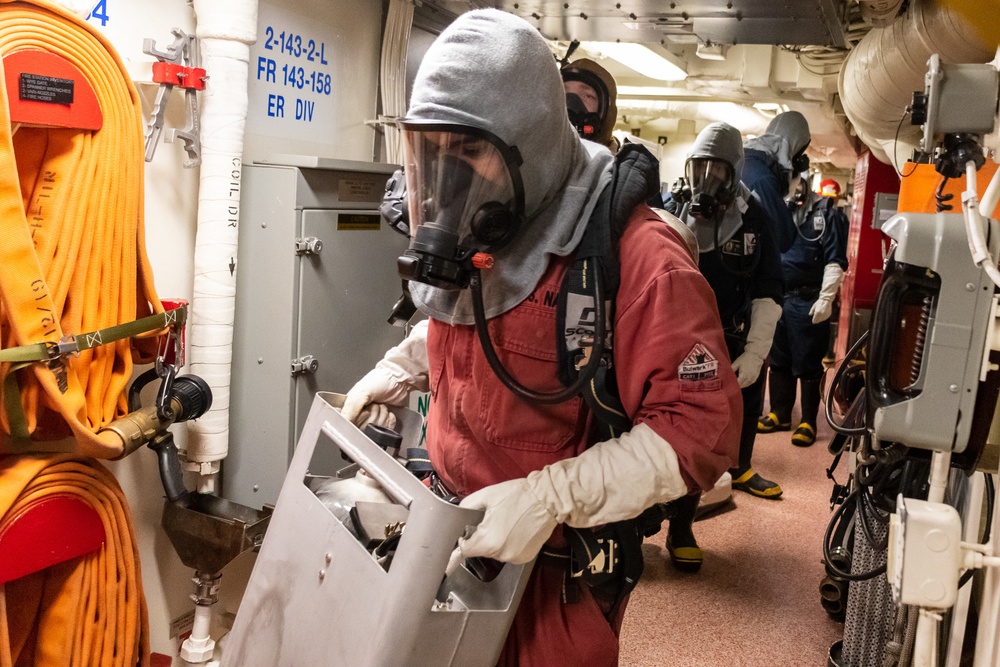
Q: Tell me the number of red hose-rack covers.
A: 2